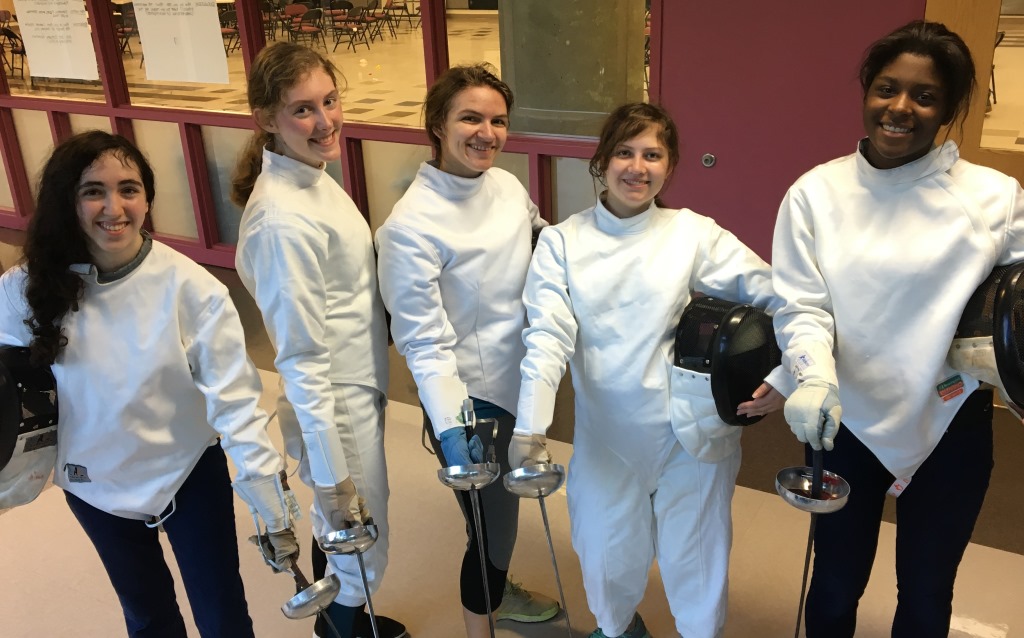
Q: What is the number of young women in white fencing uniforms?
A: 5